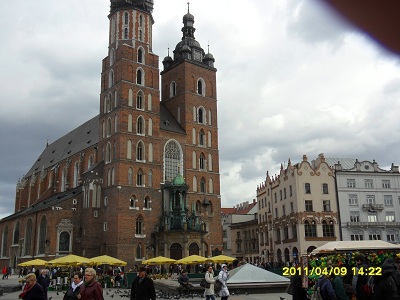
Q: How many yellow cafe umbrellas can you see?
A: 6